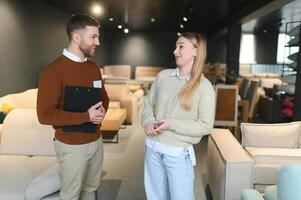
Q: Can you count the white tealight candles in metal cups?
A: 0